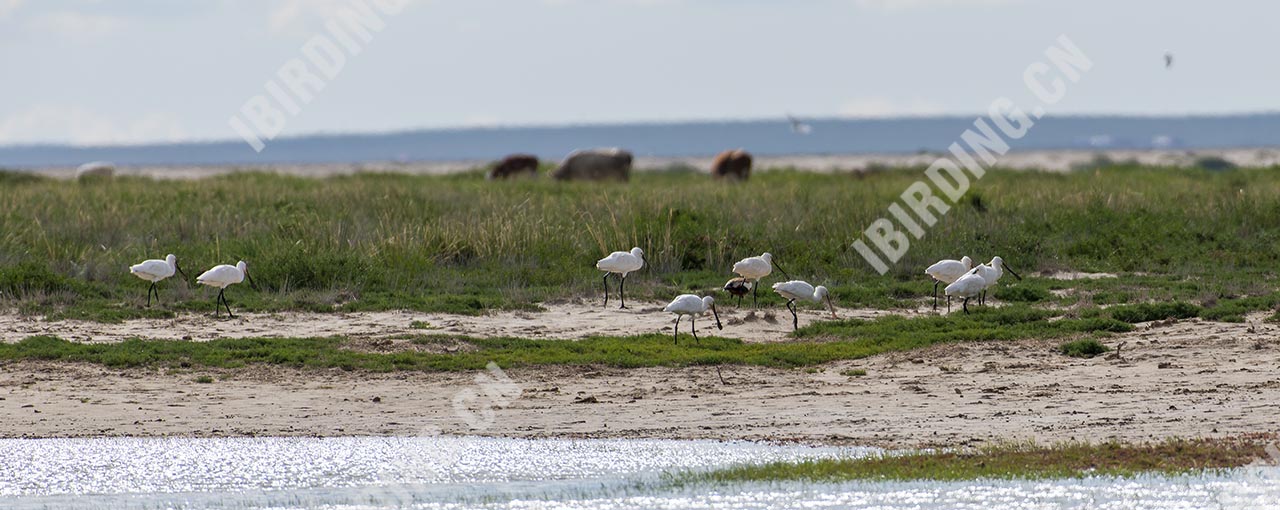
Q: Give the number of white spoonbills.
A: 9